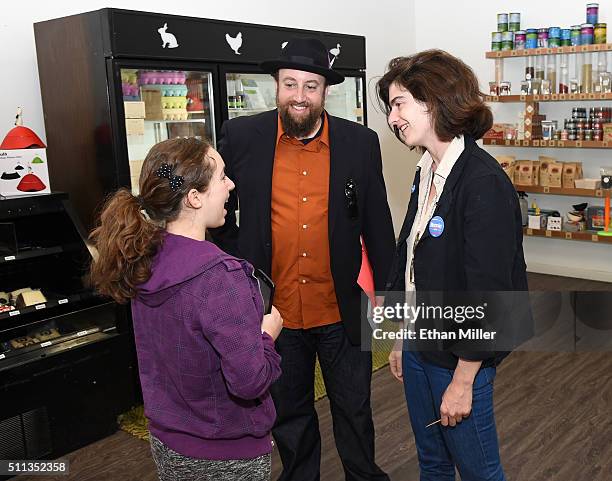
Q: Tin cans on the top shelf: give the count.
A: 13